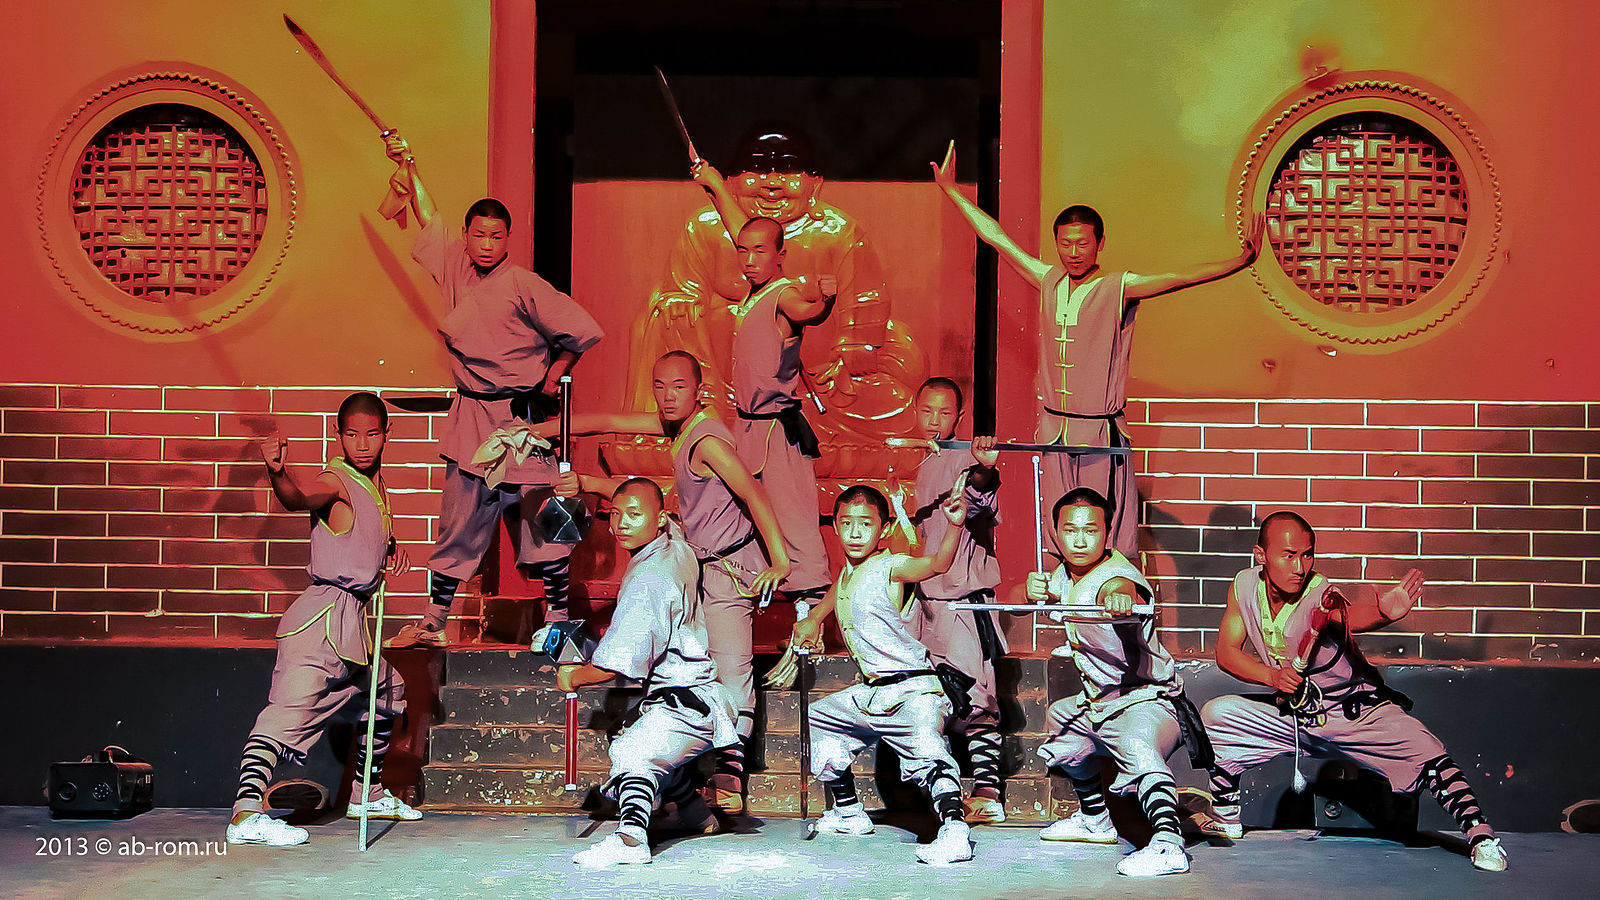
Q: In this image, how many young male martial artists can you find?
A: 10